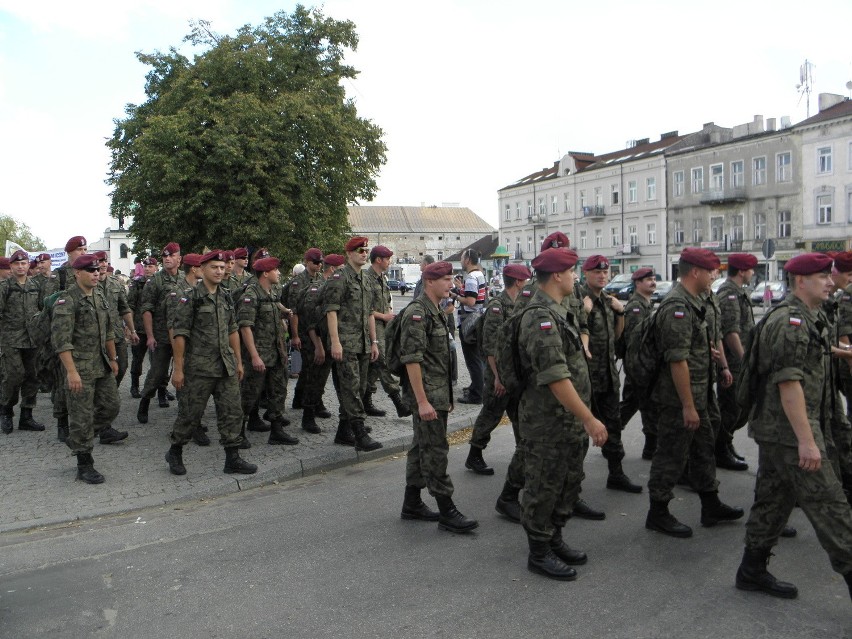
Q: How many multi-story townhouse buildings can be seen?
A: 3